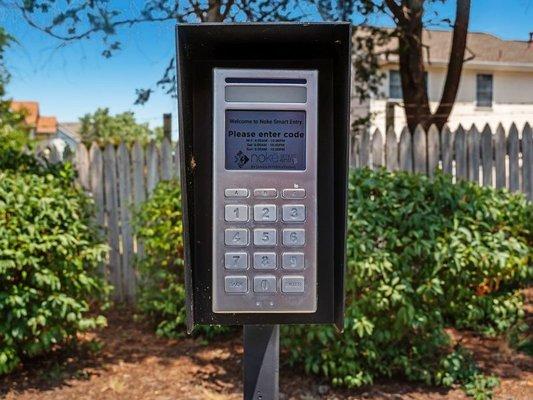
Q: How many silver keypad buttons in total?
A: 15